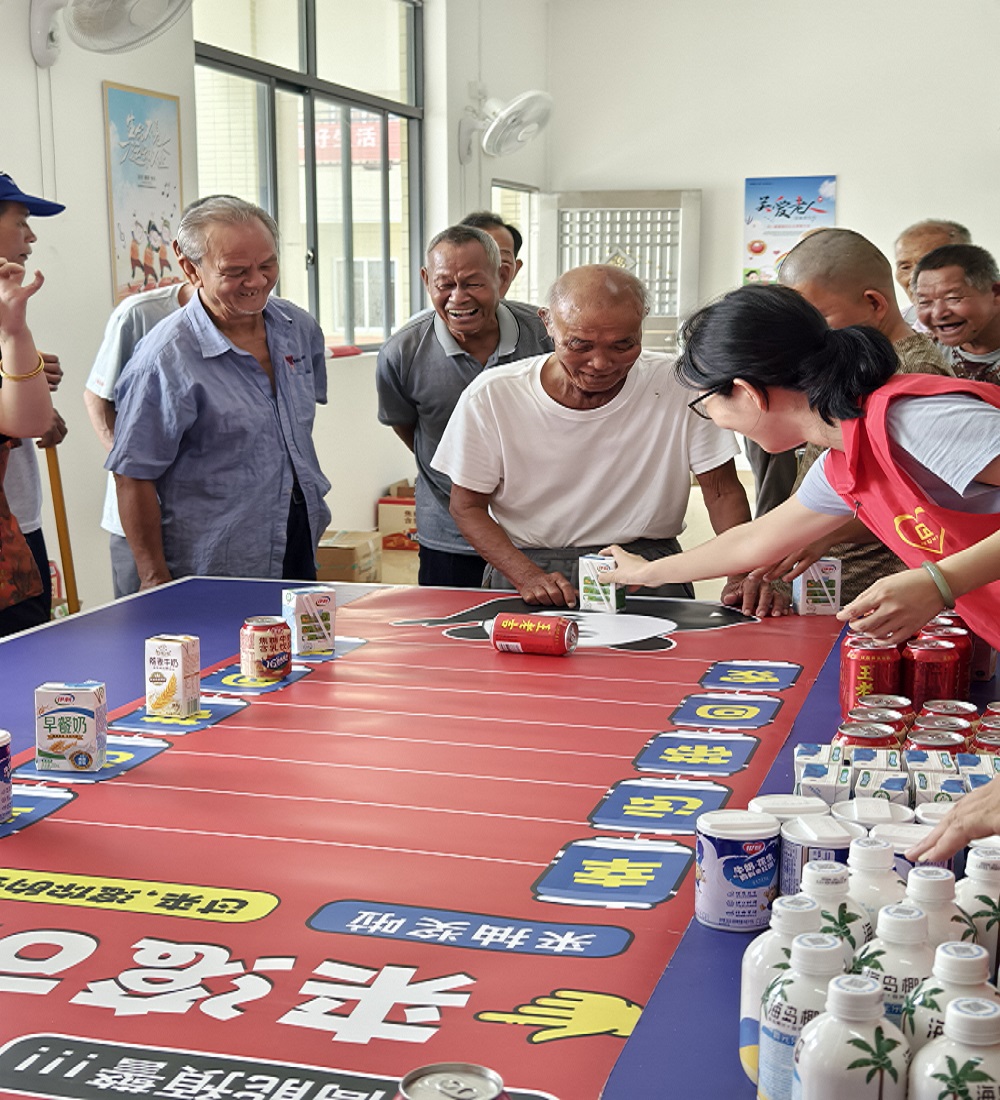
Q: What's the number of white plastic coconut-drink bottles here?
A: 10